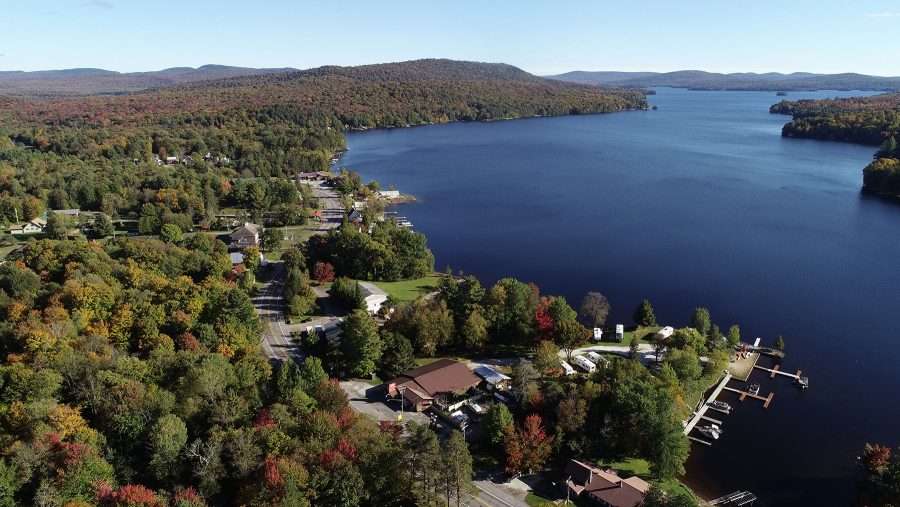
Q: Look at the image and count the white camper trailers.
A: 6